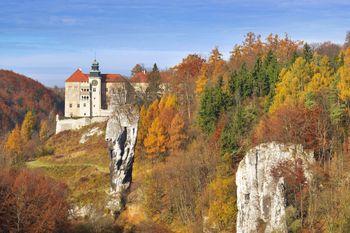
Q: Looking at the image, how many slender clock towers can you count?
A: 1